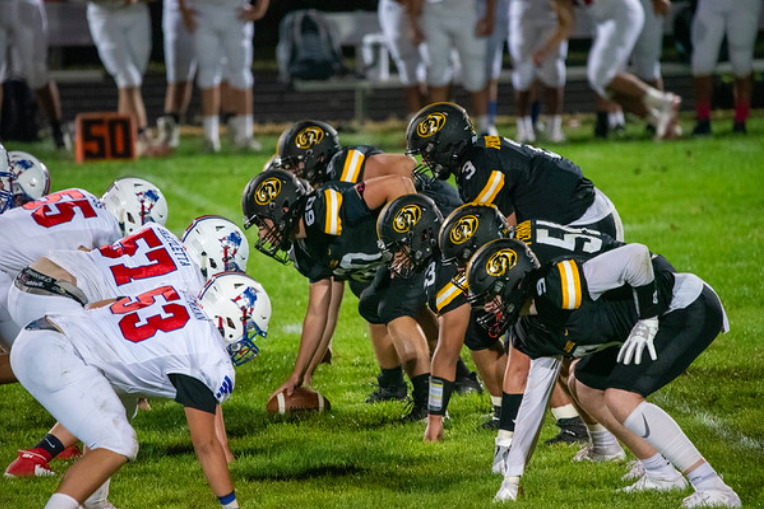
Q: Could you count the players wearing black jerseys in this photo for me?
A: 6